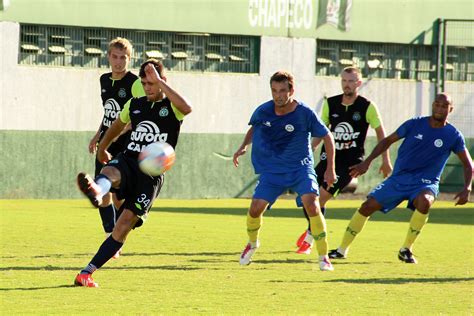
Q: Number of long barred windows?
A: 2